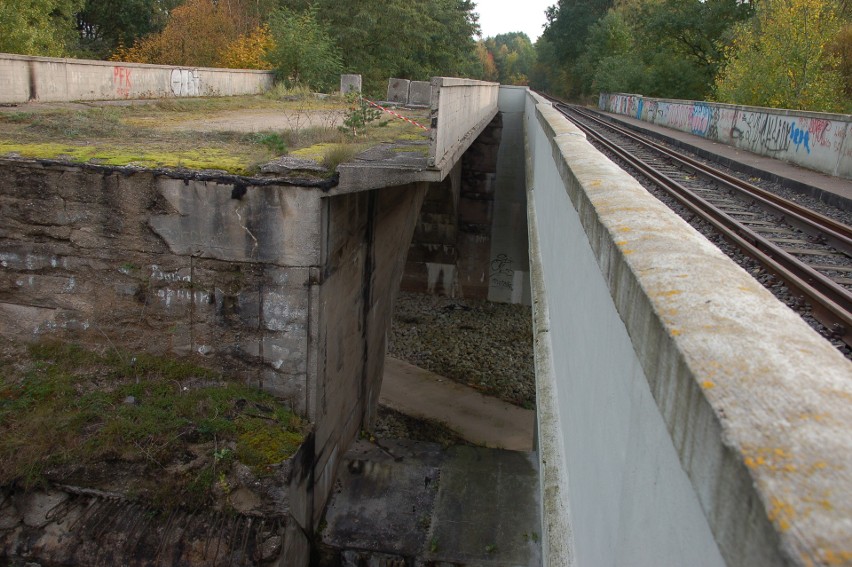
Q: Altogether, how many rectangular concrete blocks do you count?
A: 3